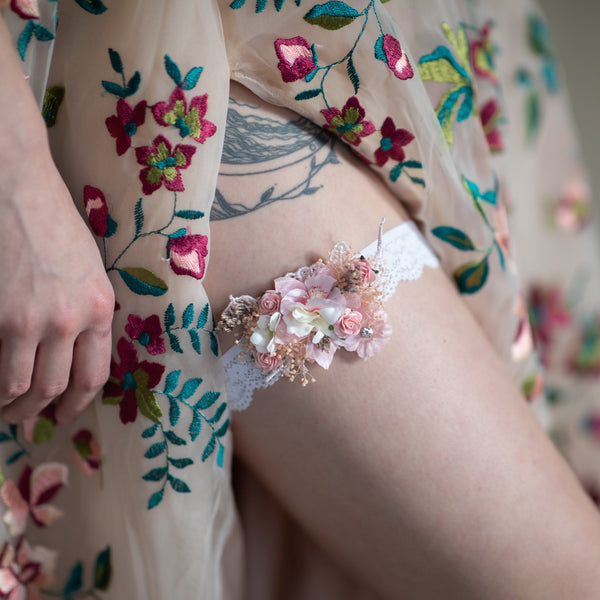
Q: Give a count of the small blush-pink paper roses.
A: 4